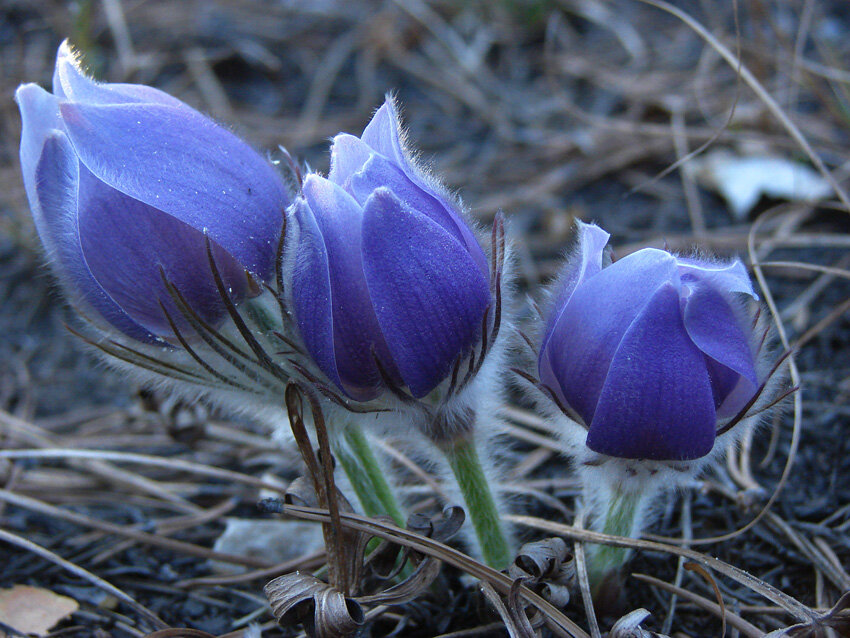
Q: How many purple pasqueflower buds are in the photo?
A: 3